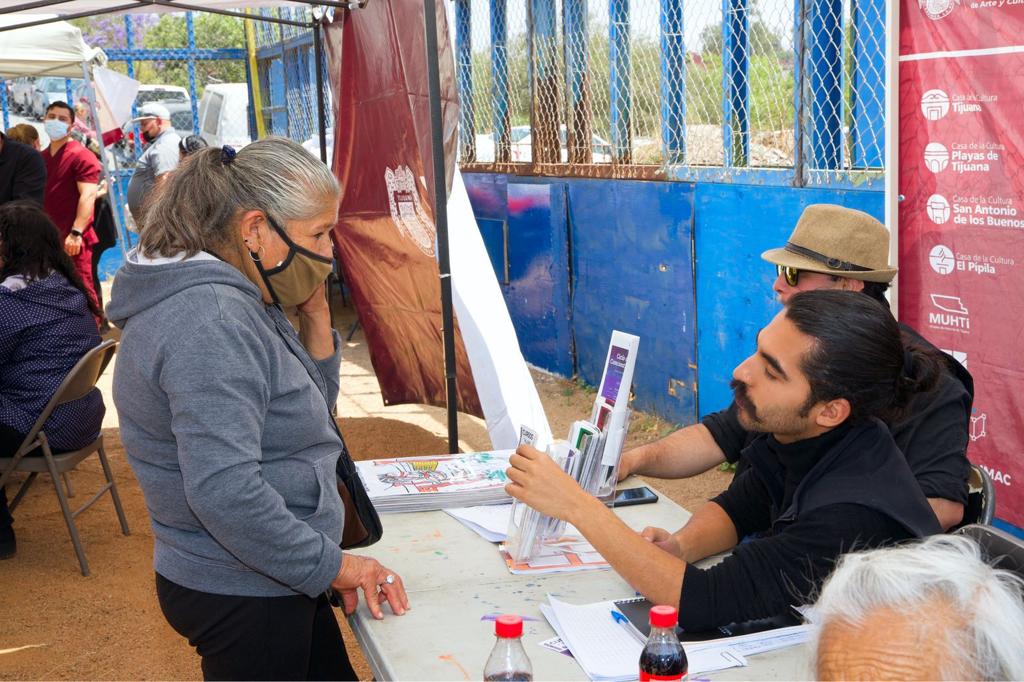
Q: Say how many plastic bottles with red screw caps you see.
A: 2